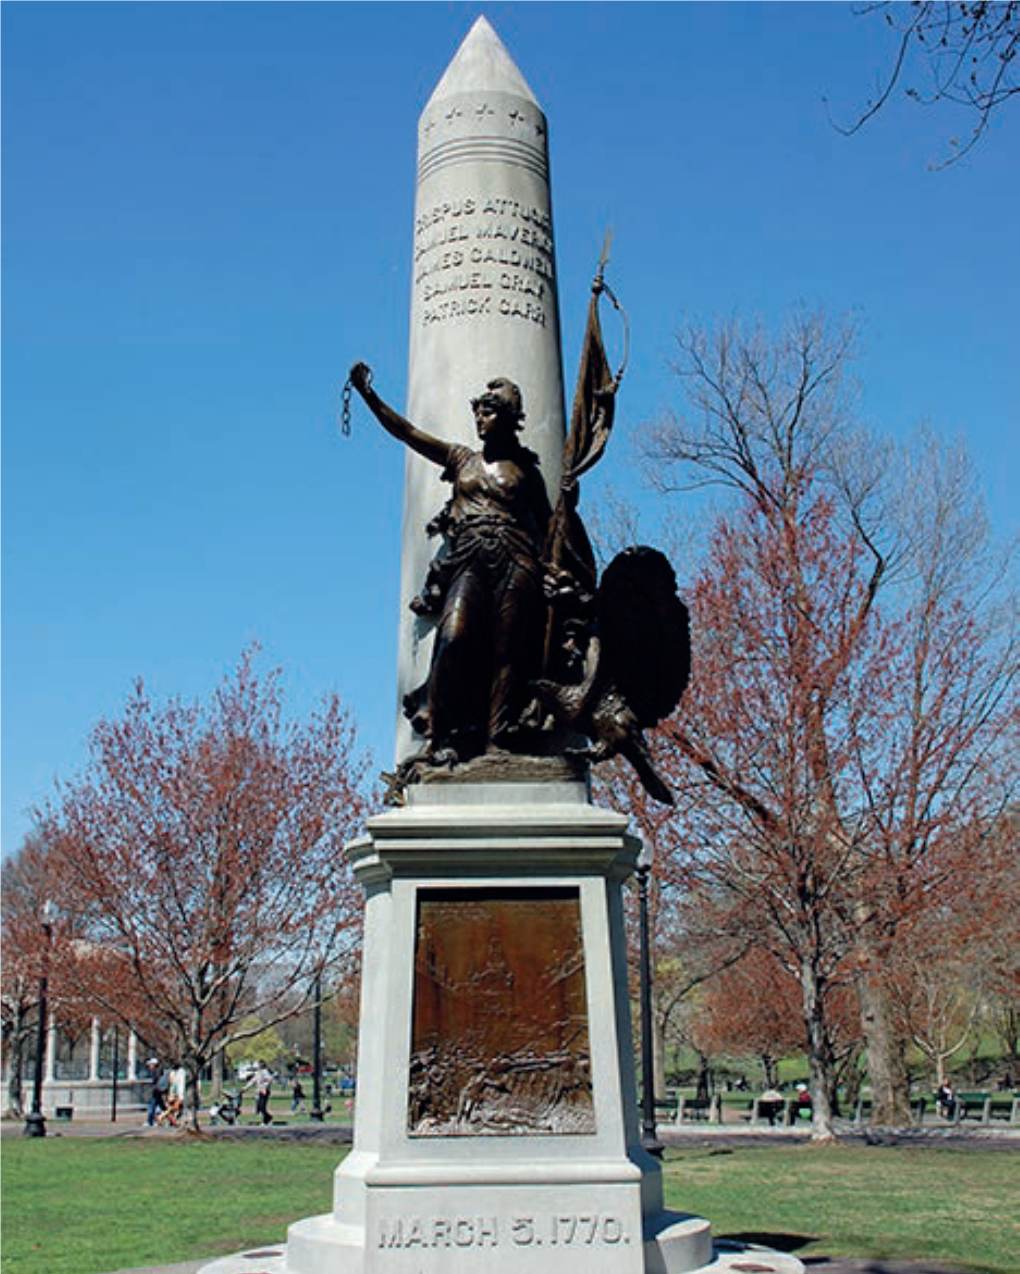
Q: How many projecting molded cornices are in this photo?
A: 1